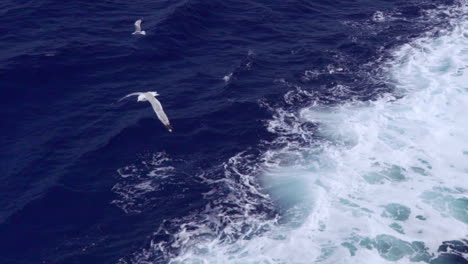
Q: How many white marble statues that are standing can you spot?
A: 0